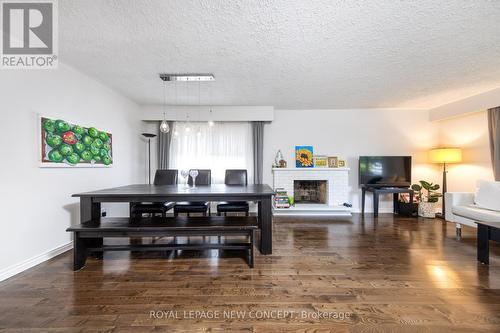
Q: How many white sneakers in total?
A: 0